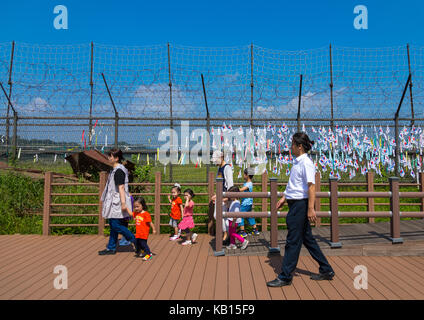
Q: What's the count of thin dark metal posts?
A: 11